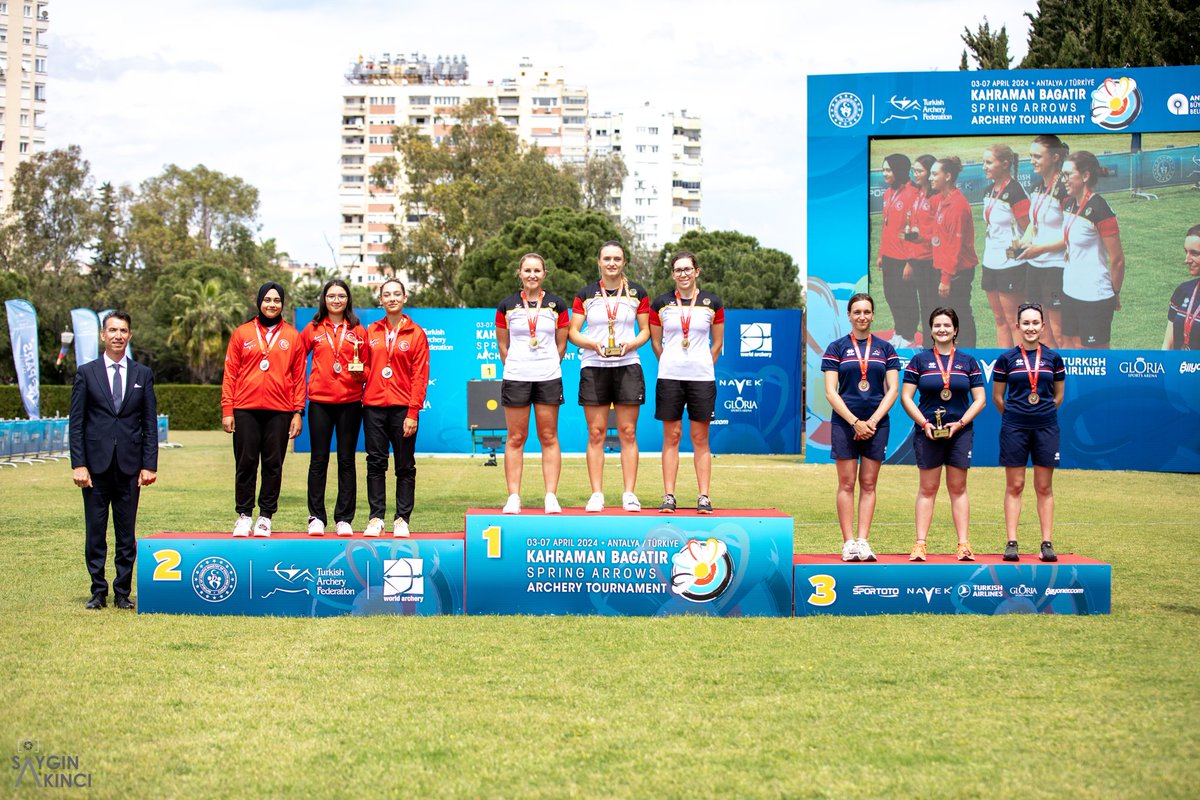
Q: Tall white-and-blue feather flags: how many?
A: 3